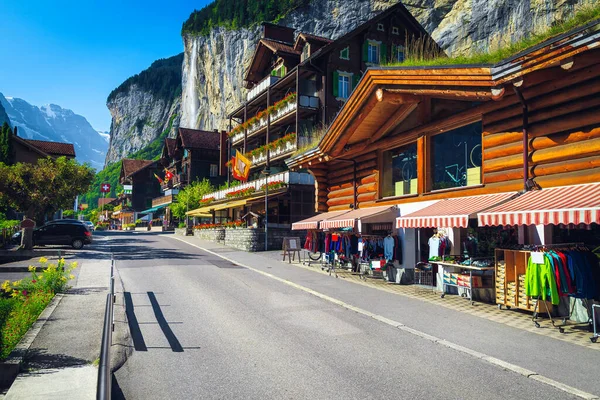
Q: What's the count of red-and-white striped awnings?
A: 4